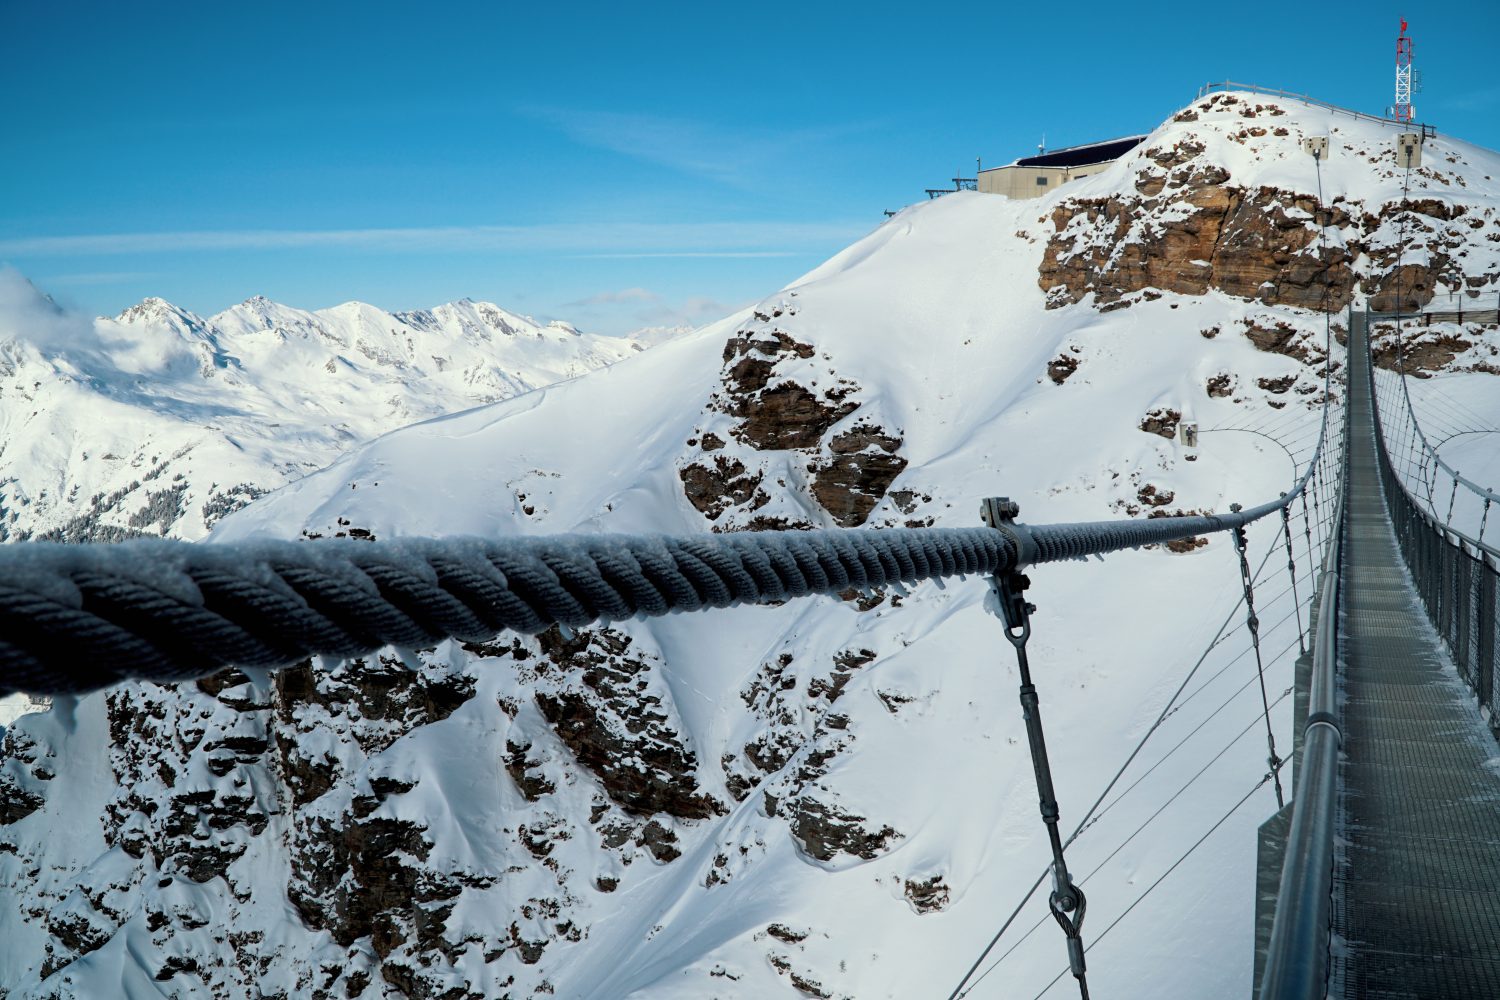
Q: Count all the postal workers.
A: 0